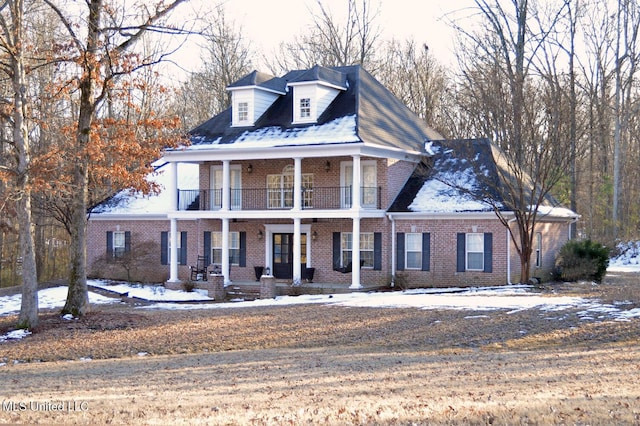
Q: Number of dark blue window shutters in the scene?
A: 12